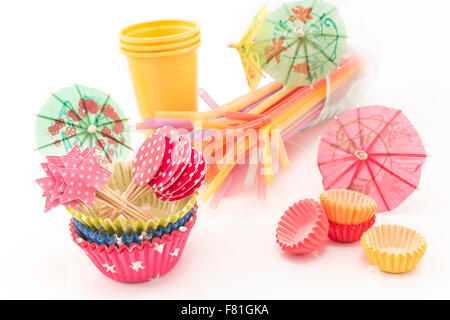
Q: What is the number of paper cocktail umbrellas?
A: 4